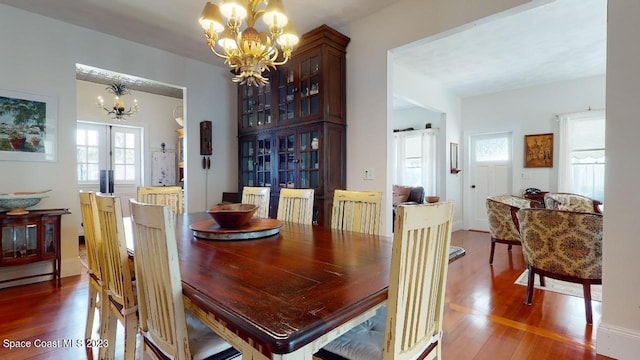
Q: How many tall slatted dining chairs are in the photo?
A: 8